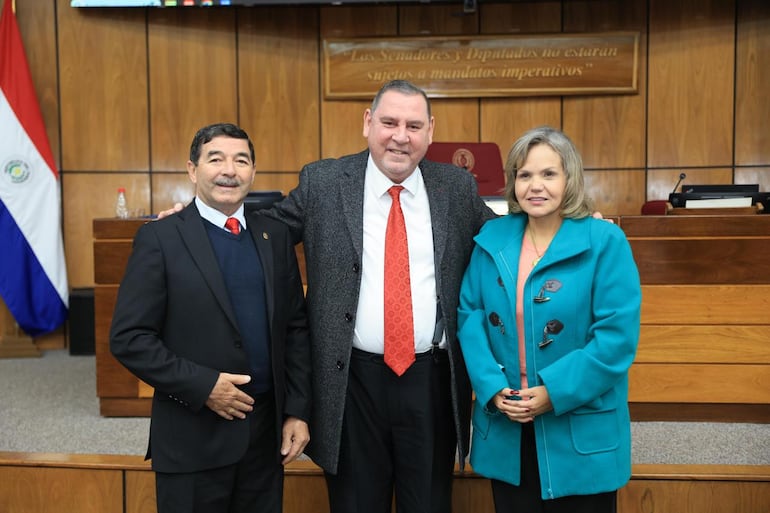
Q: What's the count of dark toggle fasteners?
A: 4